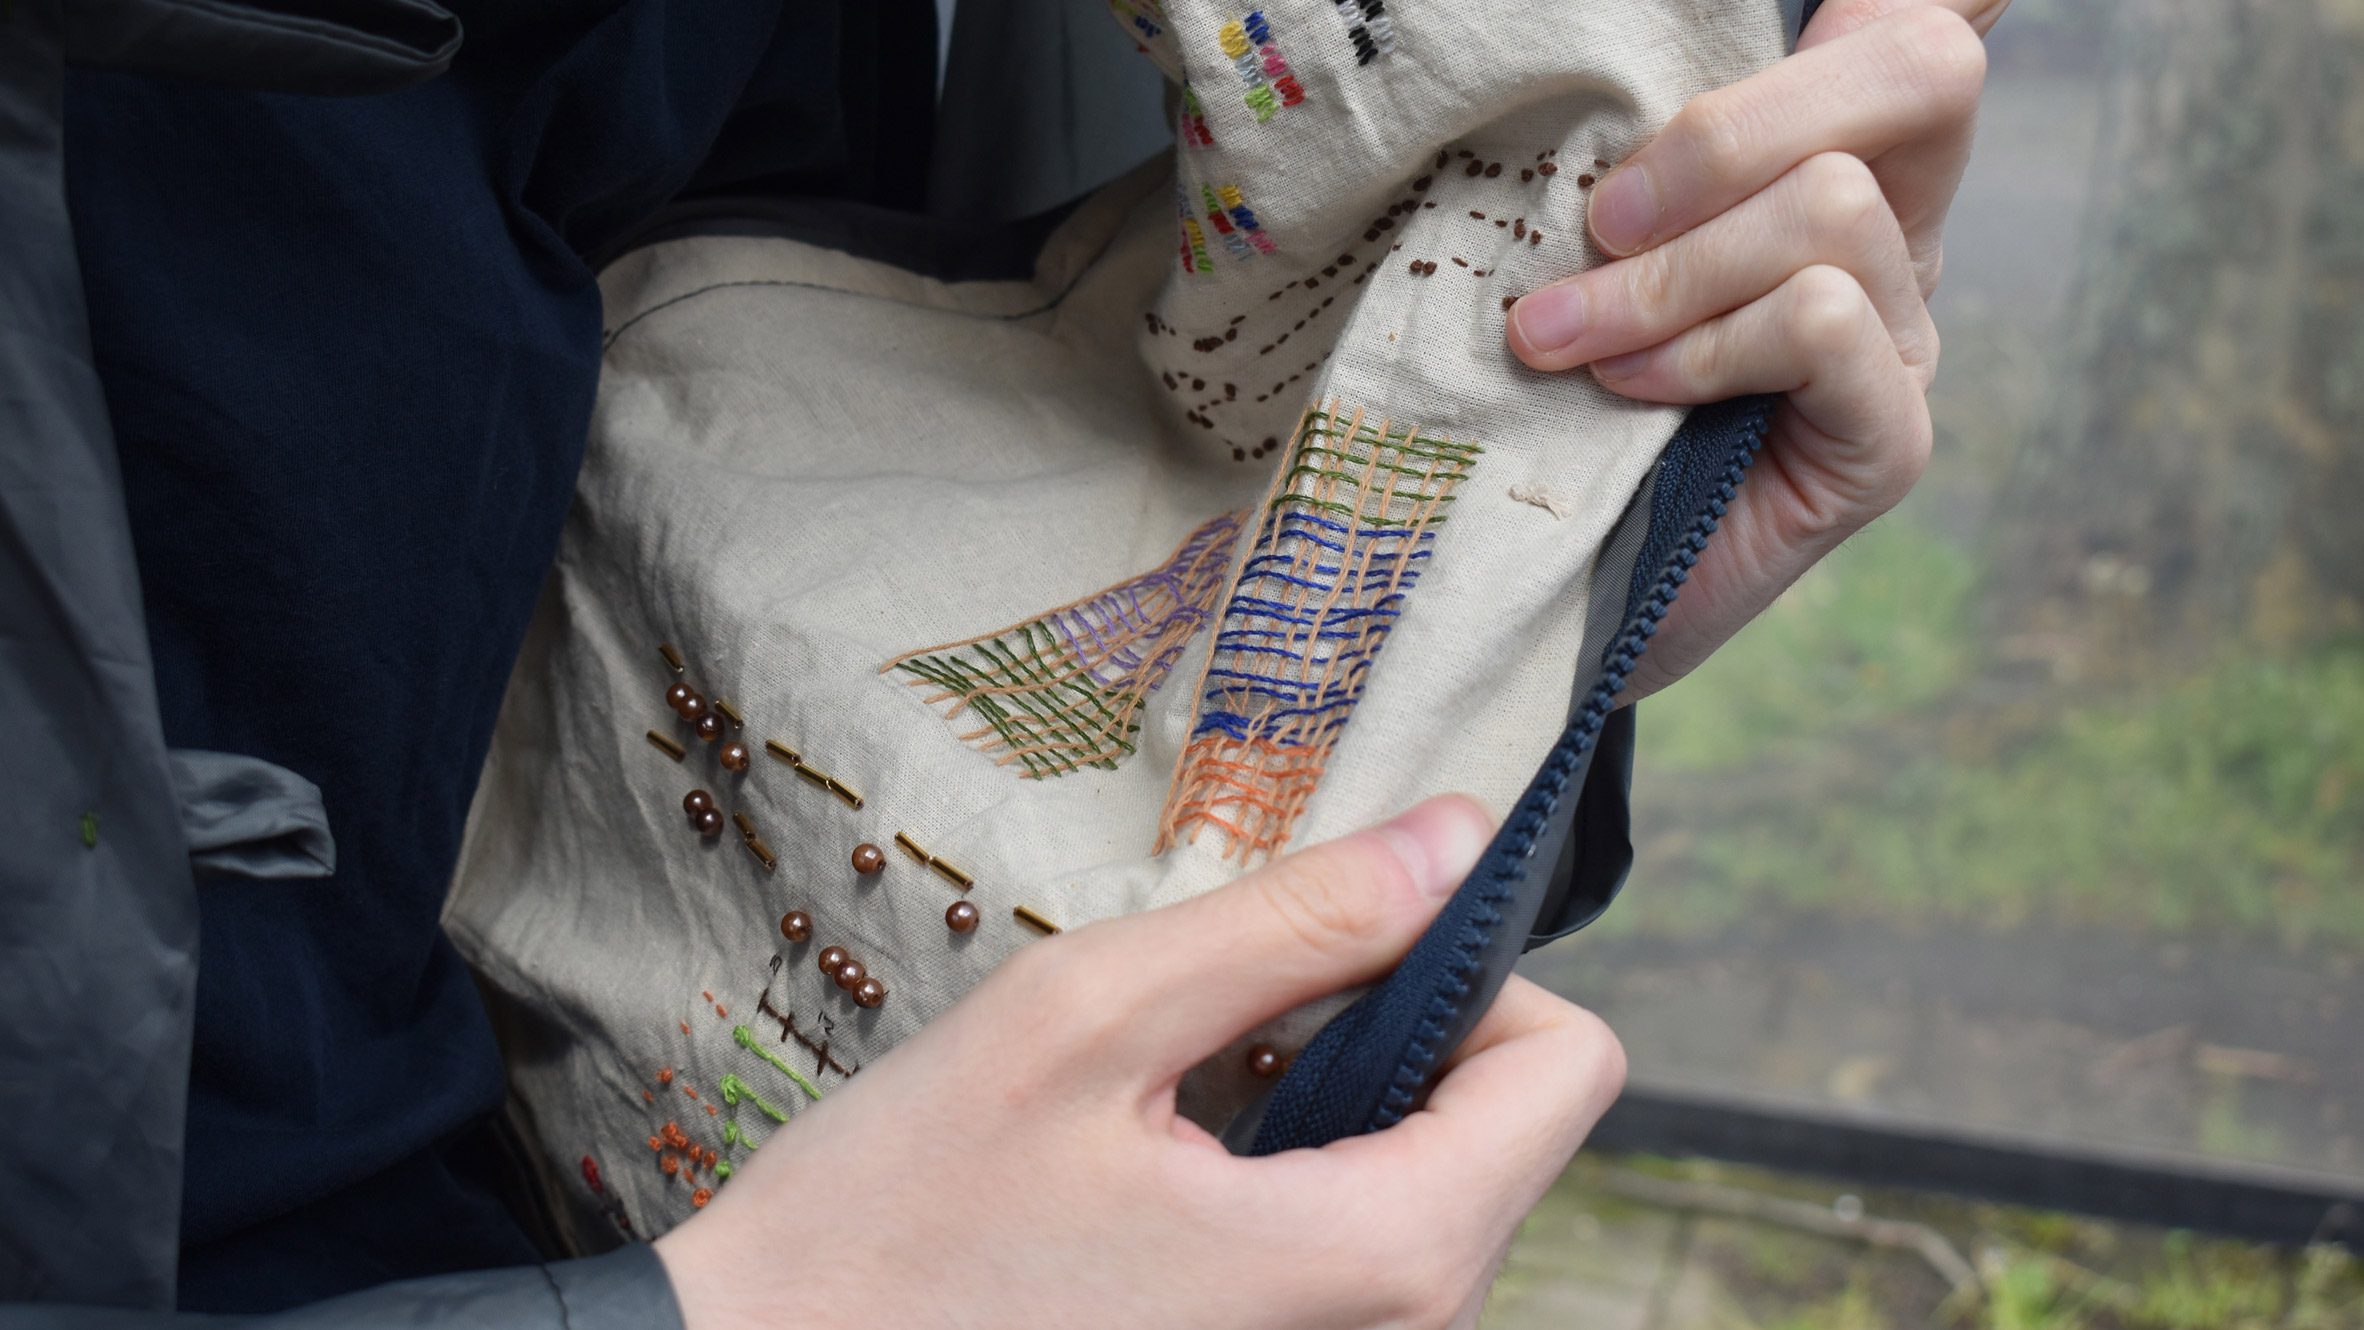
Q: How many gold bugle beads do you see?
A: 11